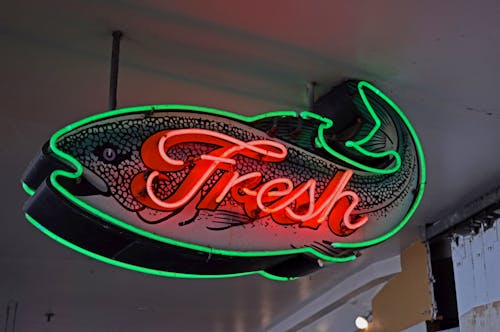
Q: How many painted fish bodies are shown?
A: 1